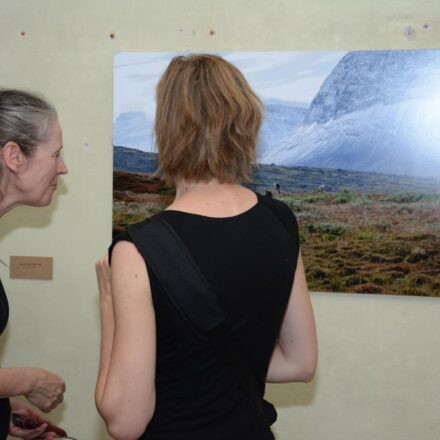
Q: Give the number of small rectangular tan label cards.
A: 1